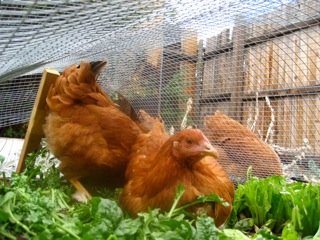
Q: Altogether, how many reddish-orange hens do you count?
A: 3